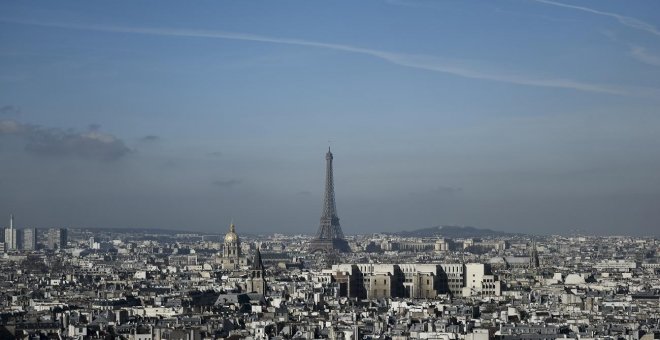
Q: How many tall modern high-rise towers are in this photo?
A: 3